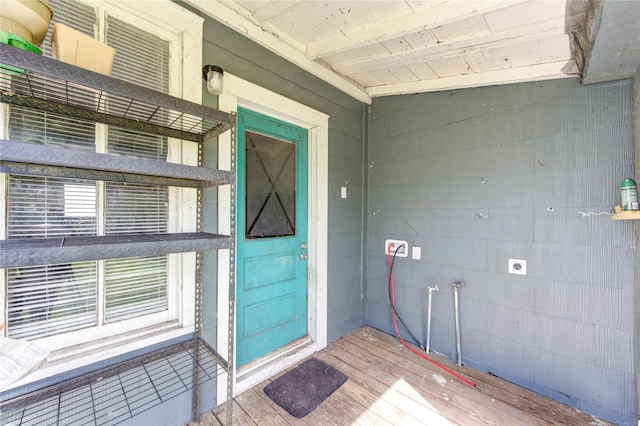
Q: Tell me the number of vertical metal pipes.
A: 2